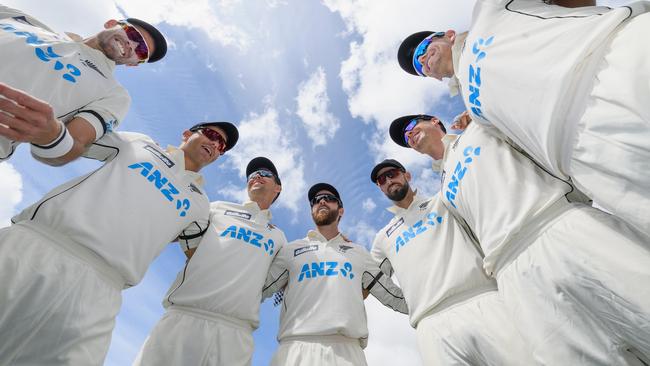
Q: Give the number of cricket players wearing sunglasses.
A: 7